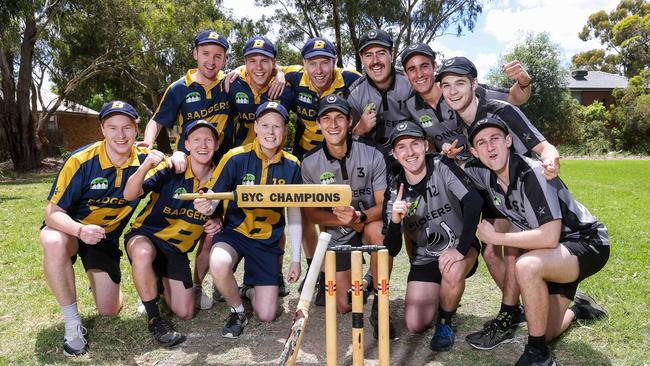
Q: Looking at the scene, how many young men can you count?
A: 12